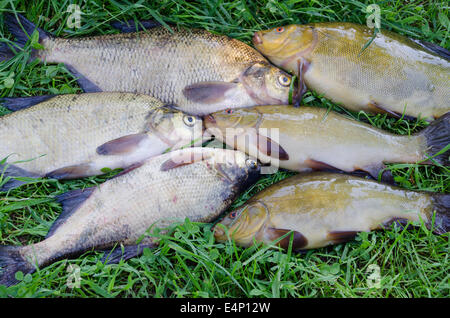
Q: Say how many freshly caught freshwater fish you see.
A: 6